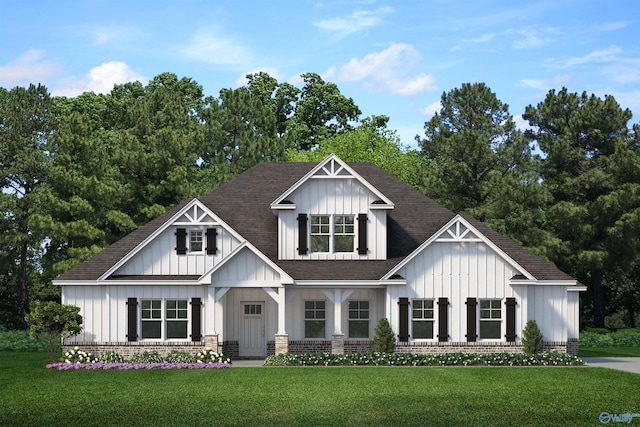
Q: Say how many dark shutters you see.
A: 10